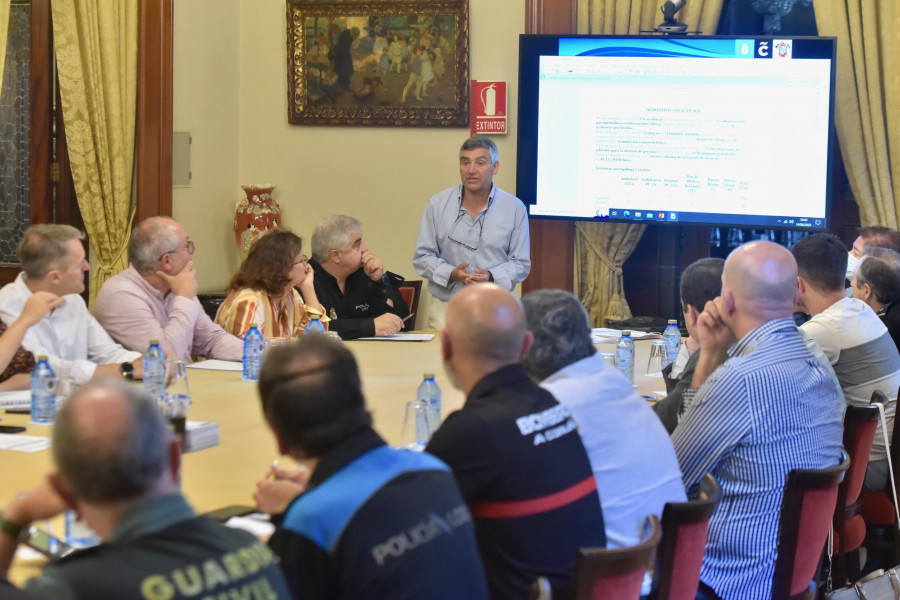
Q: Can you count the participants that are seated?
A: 14